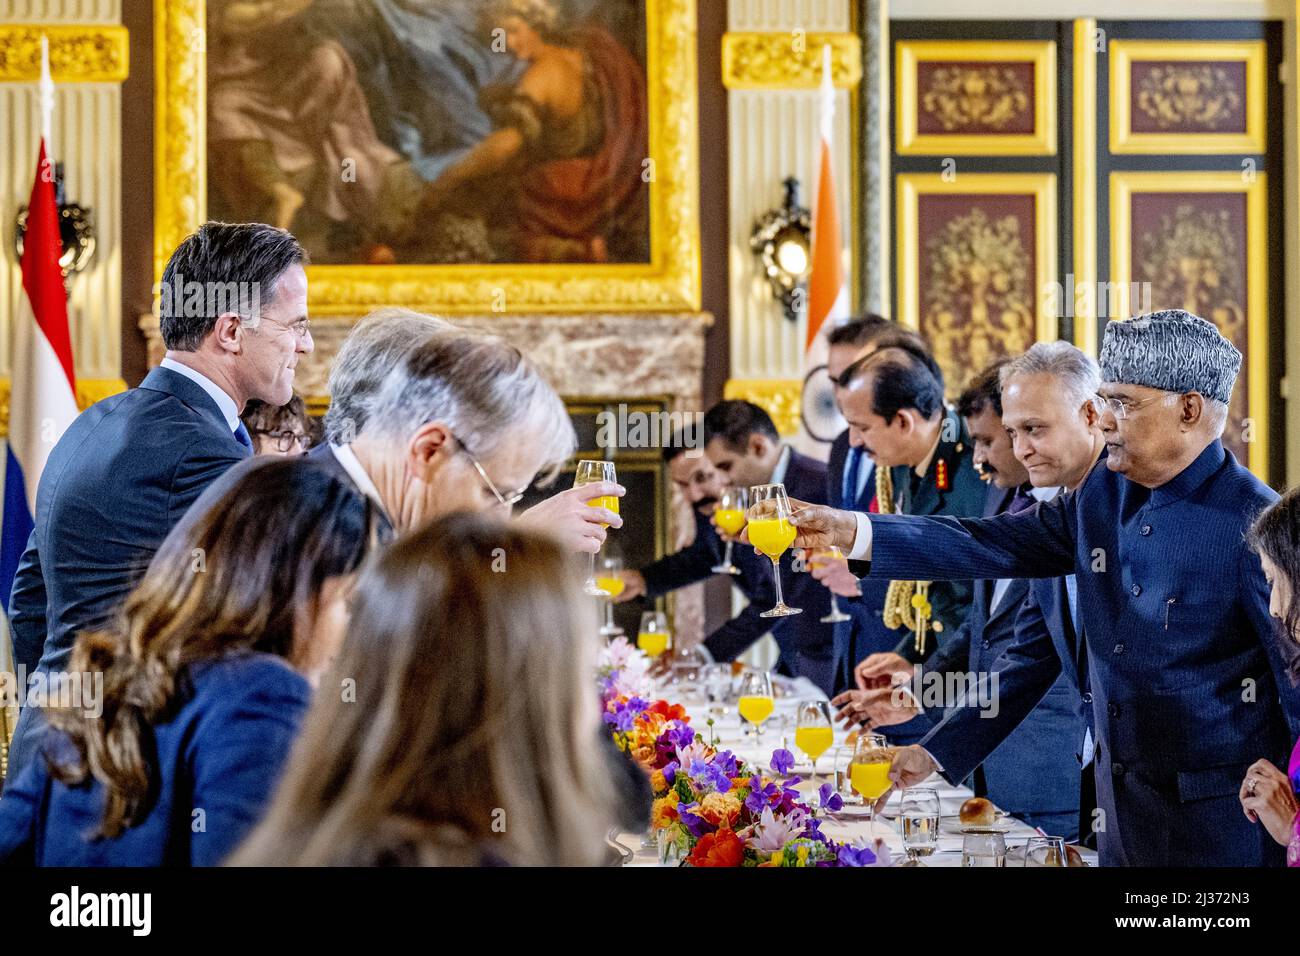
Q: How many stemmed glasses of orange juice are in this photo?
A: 9